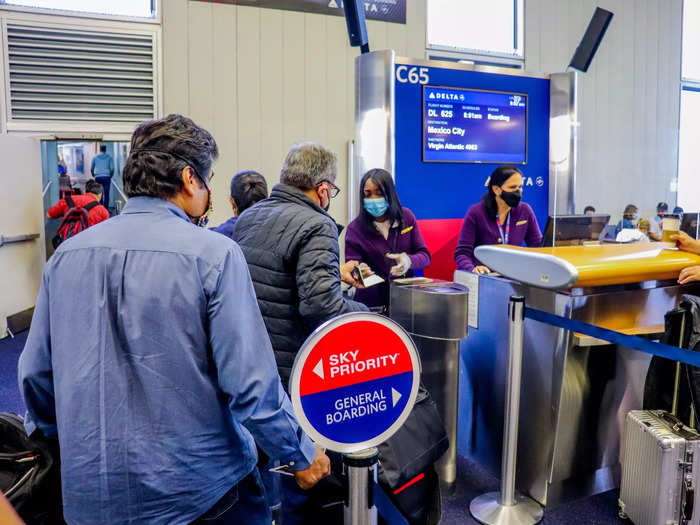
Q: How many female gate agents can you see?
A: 2